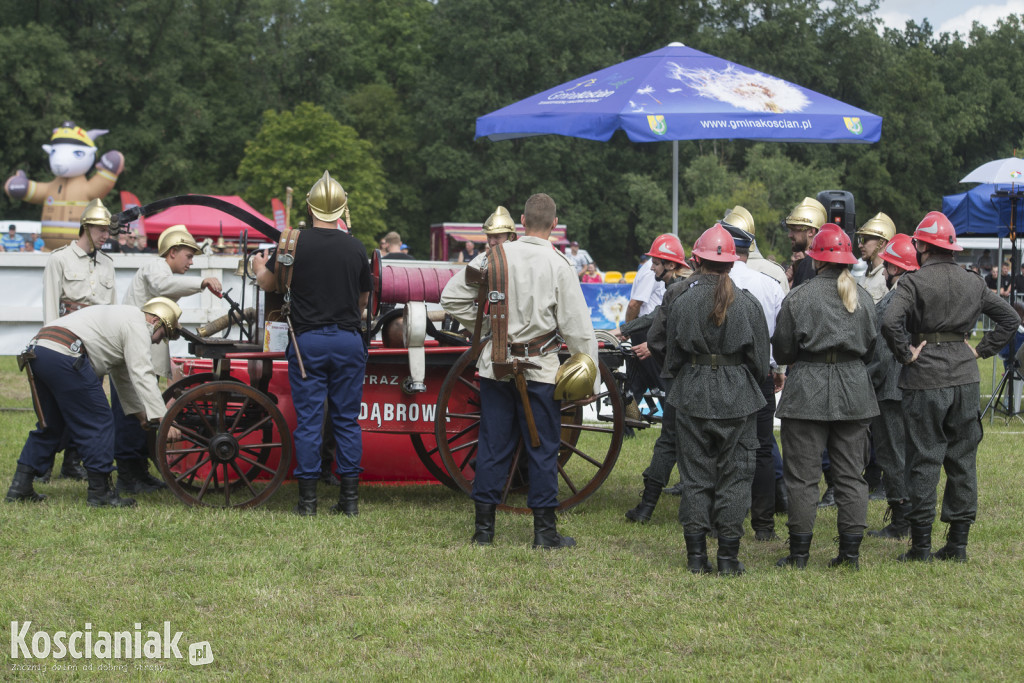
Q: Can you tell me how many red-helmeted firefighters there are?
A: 5